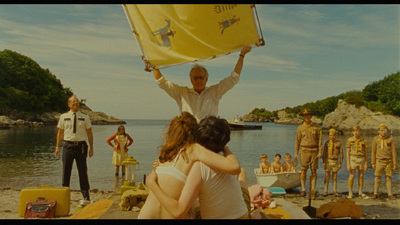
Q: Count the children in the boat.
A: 3